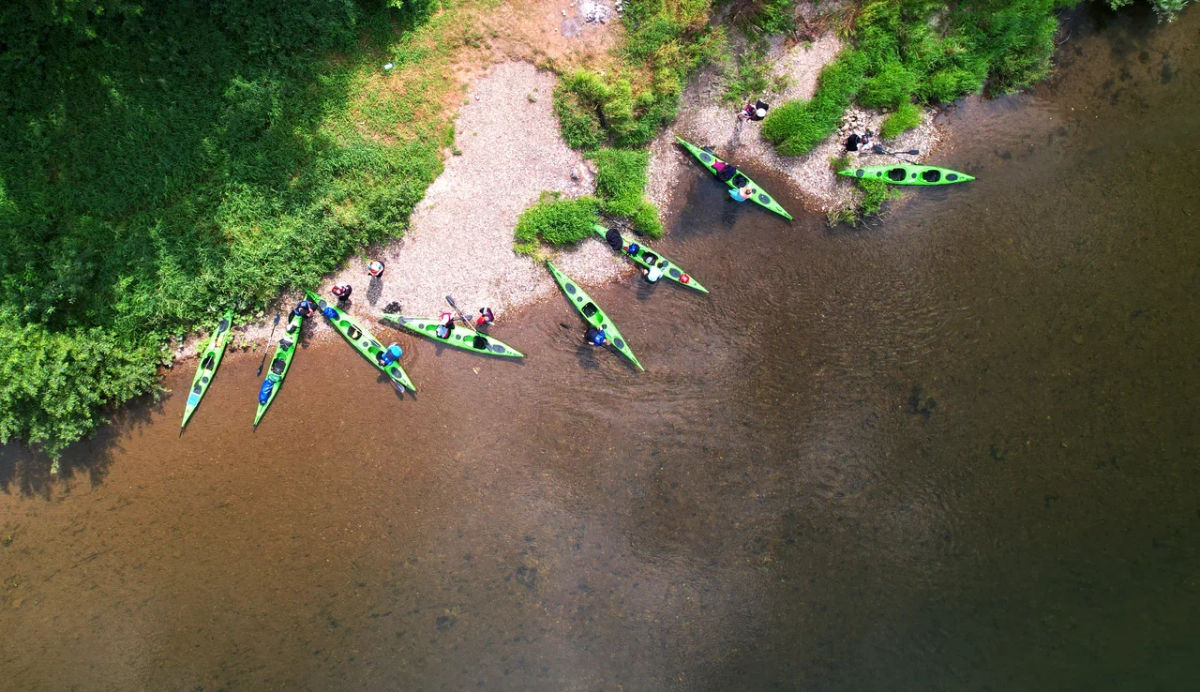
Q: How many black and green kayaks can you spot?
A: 8